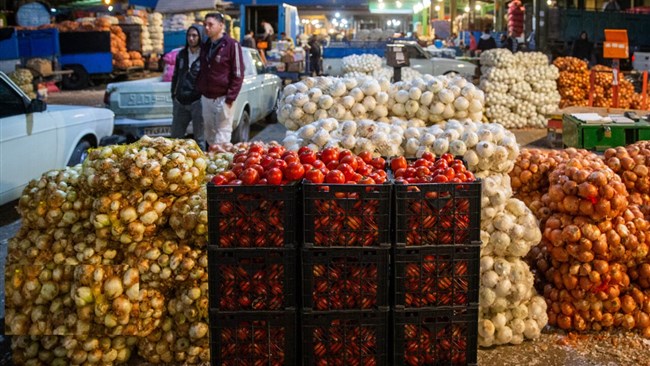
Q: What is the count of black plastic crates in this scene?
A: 9